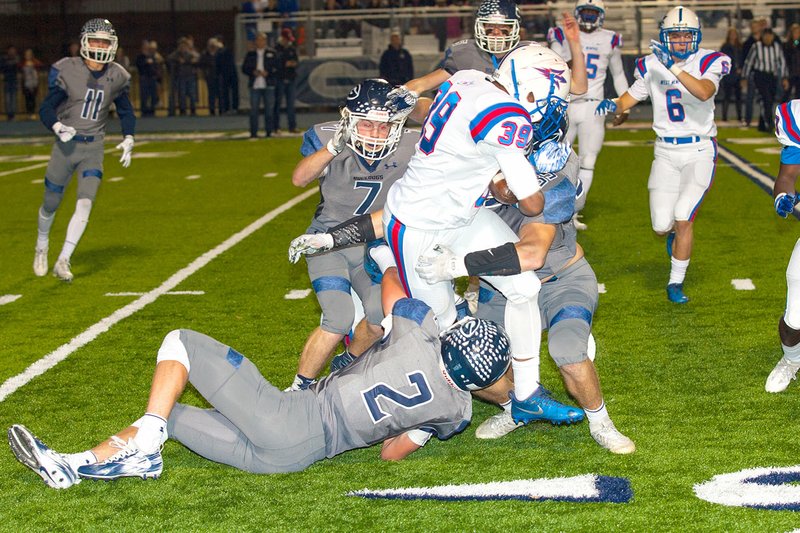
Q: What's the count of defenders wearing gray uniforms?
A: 5